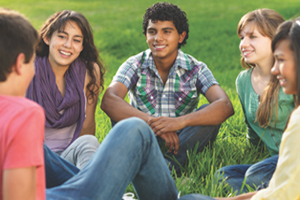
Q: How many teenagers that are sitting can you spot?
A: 5